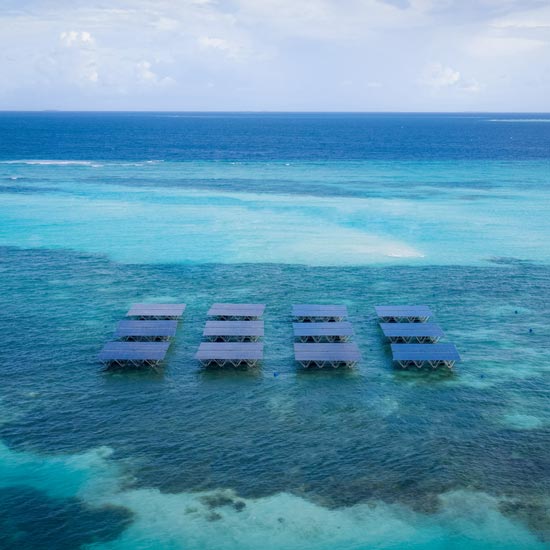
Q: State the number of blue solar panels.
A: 12